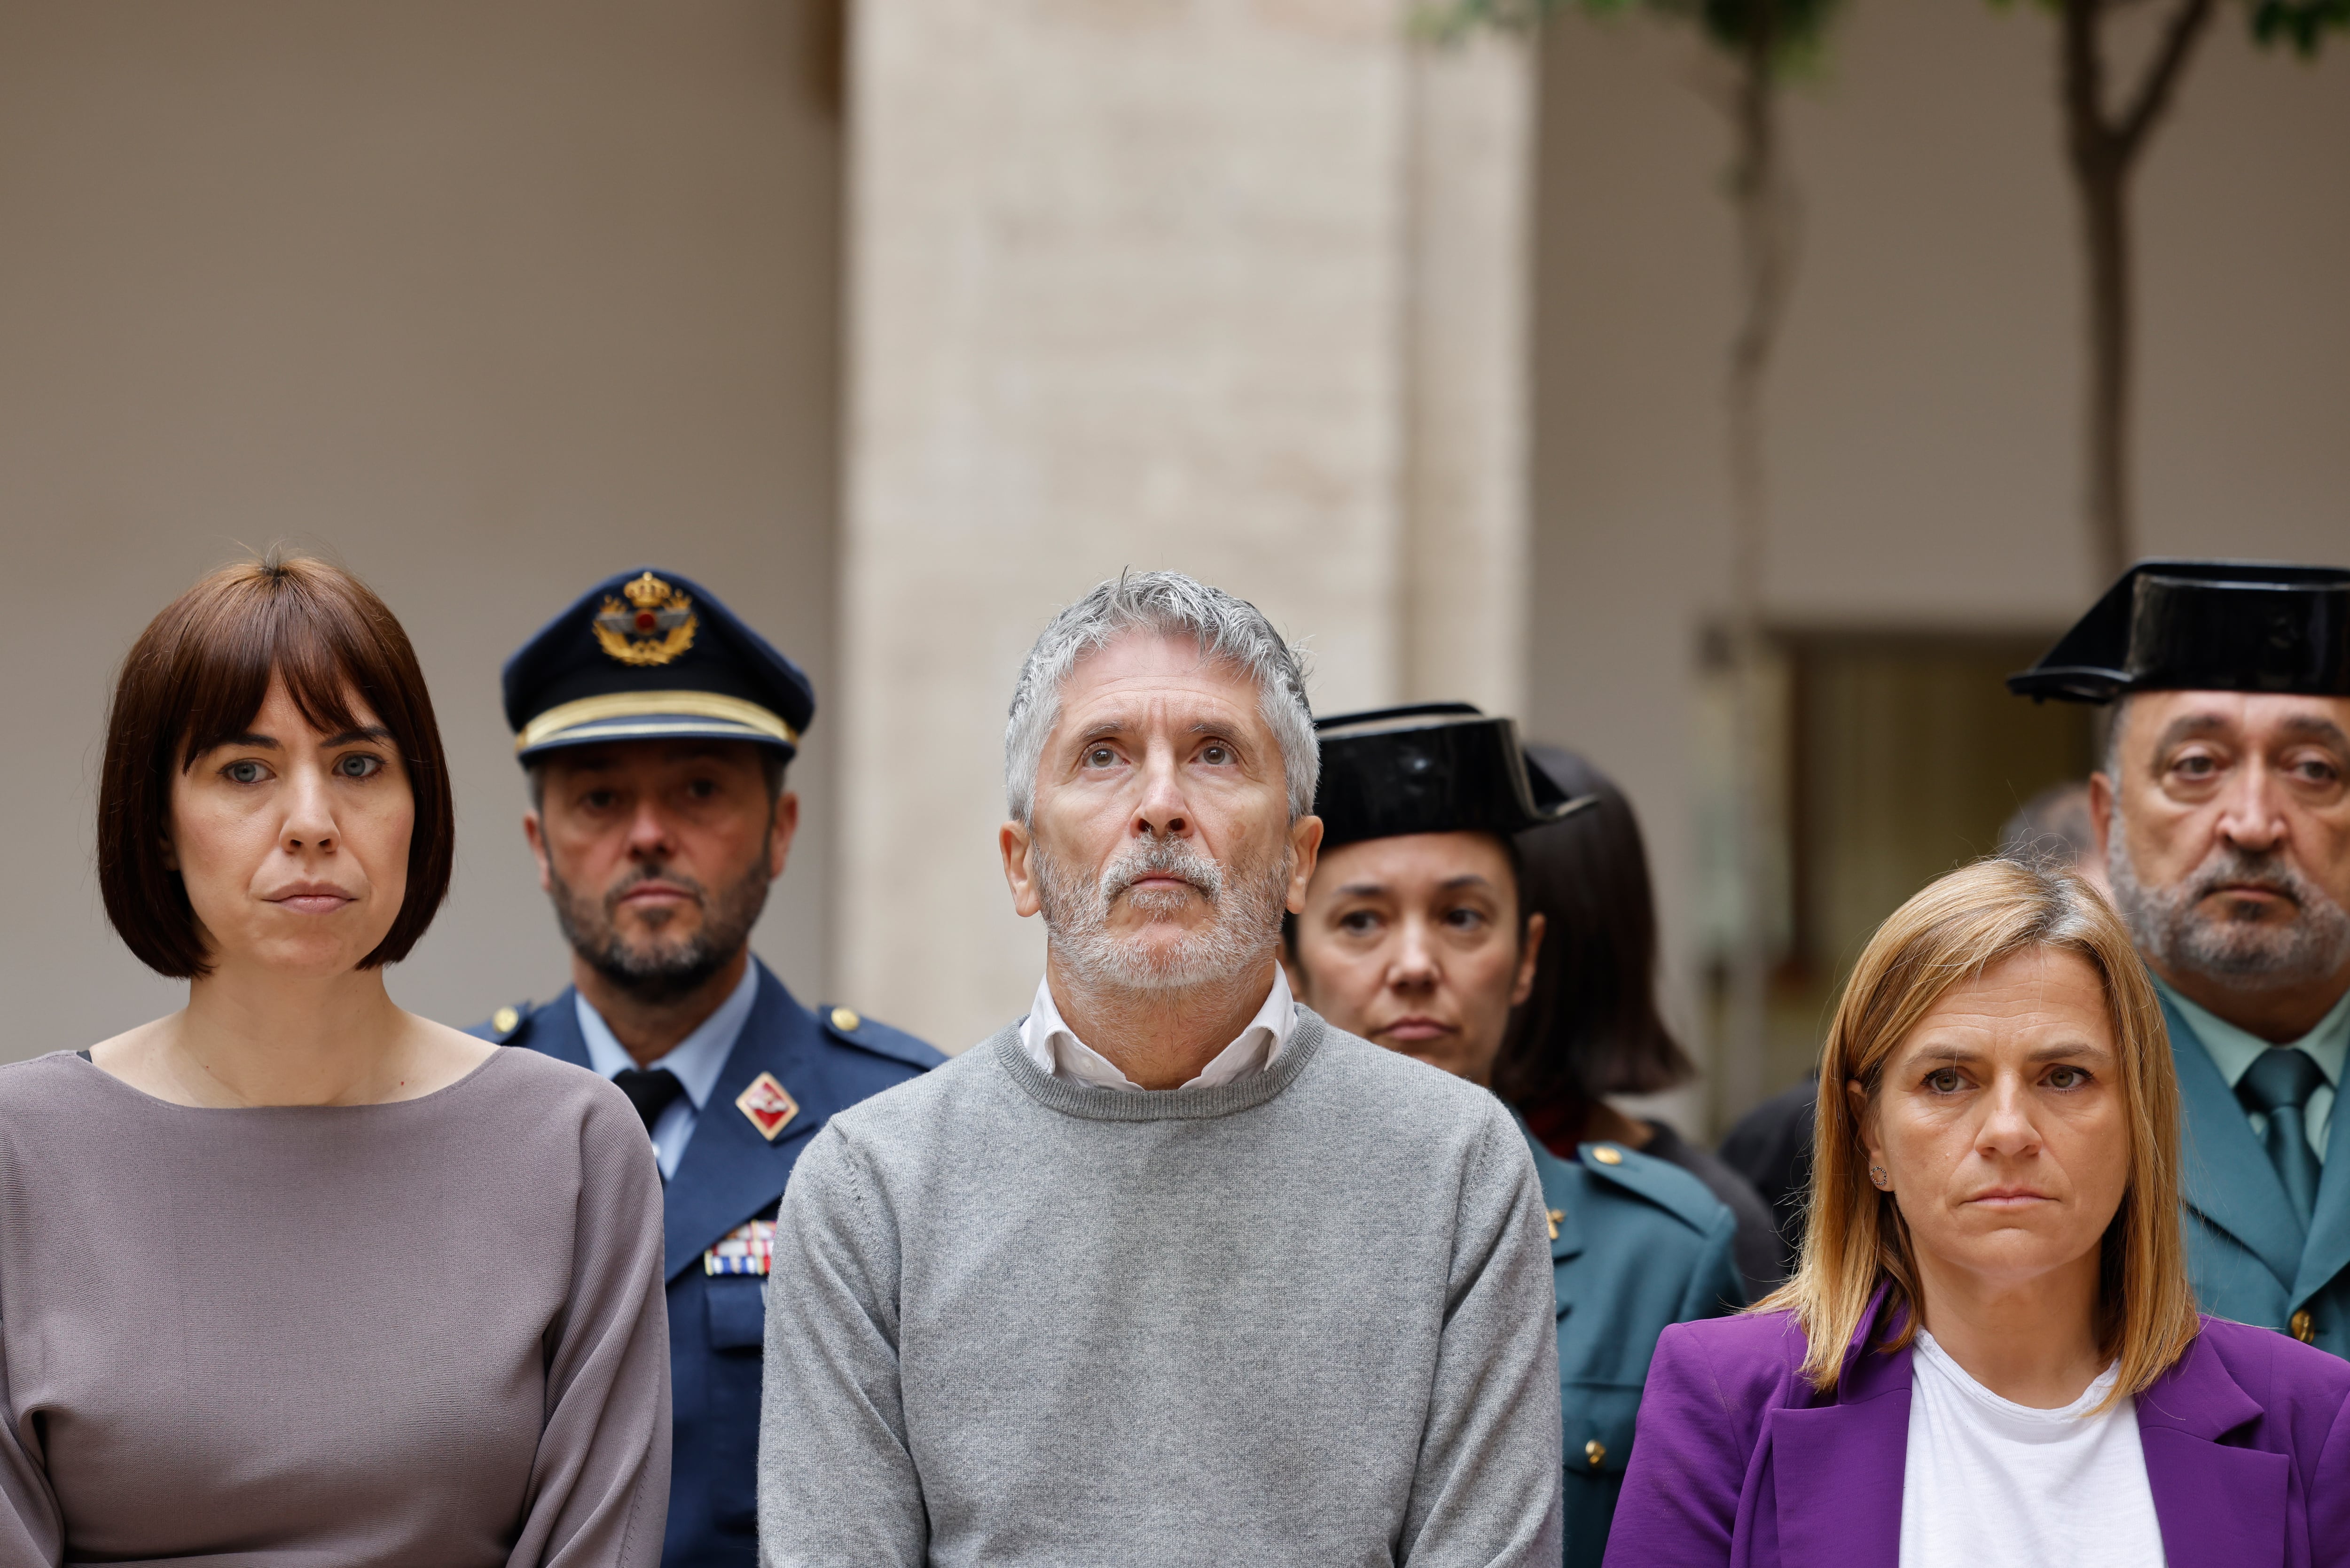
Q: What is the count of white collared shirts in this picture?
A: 1